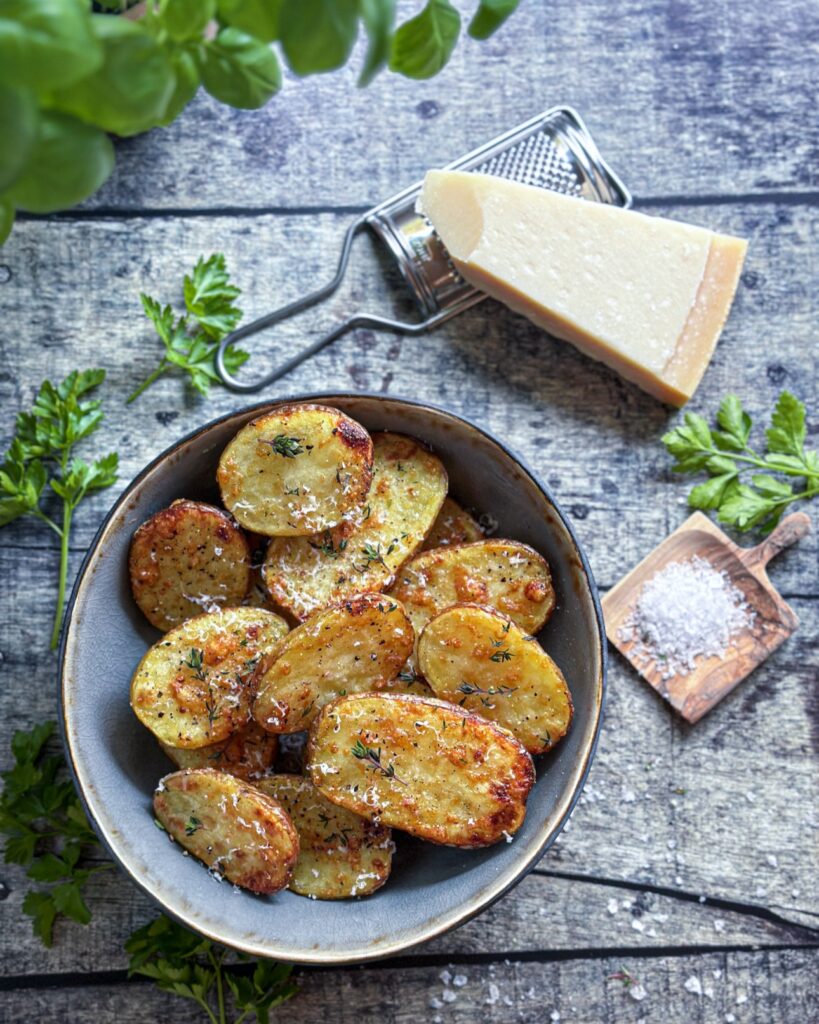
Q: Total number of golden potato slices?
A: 12